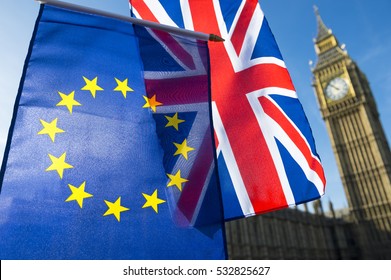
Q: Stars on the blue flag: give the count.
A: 12